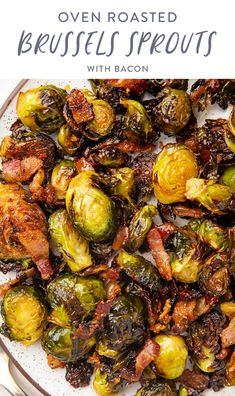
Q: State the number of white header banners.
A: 1